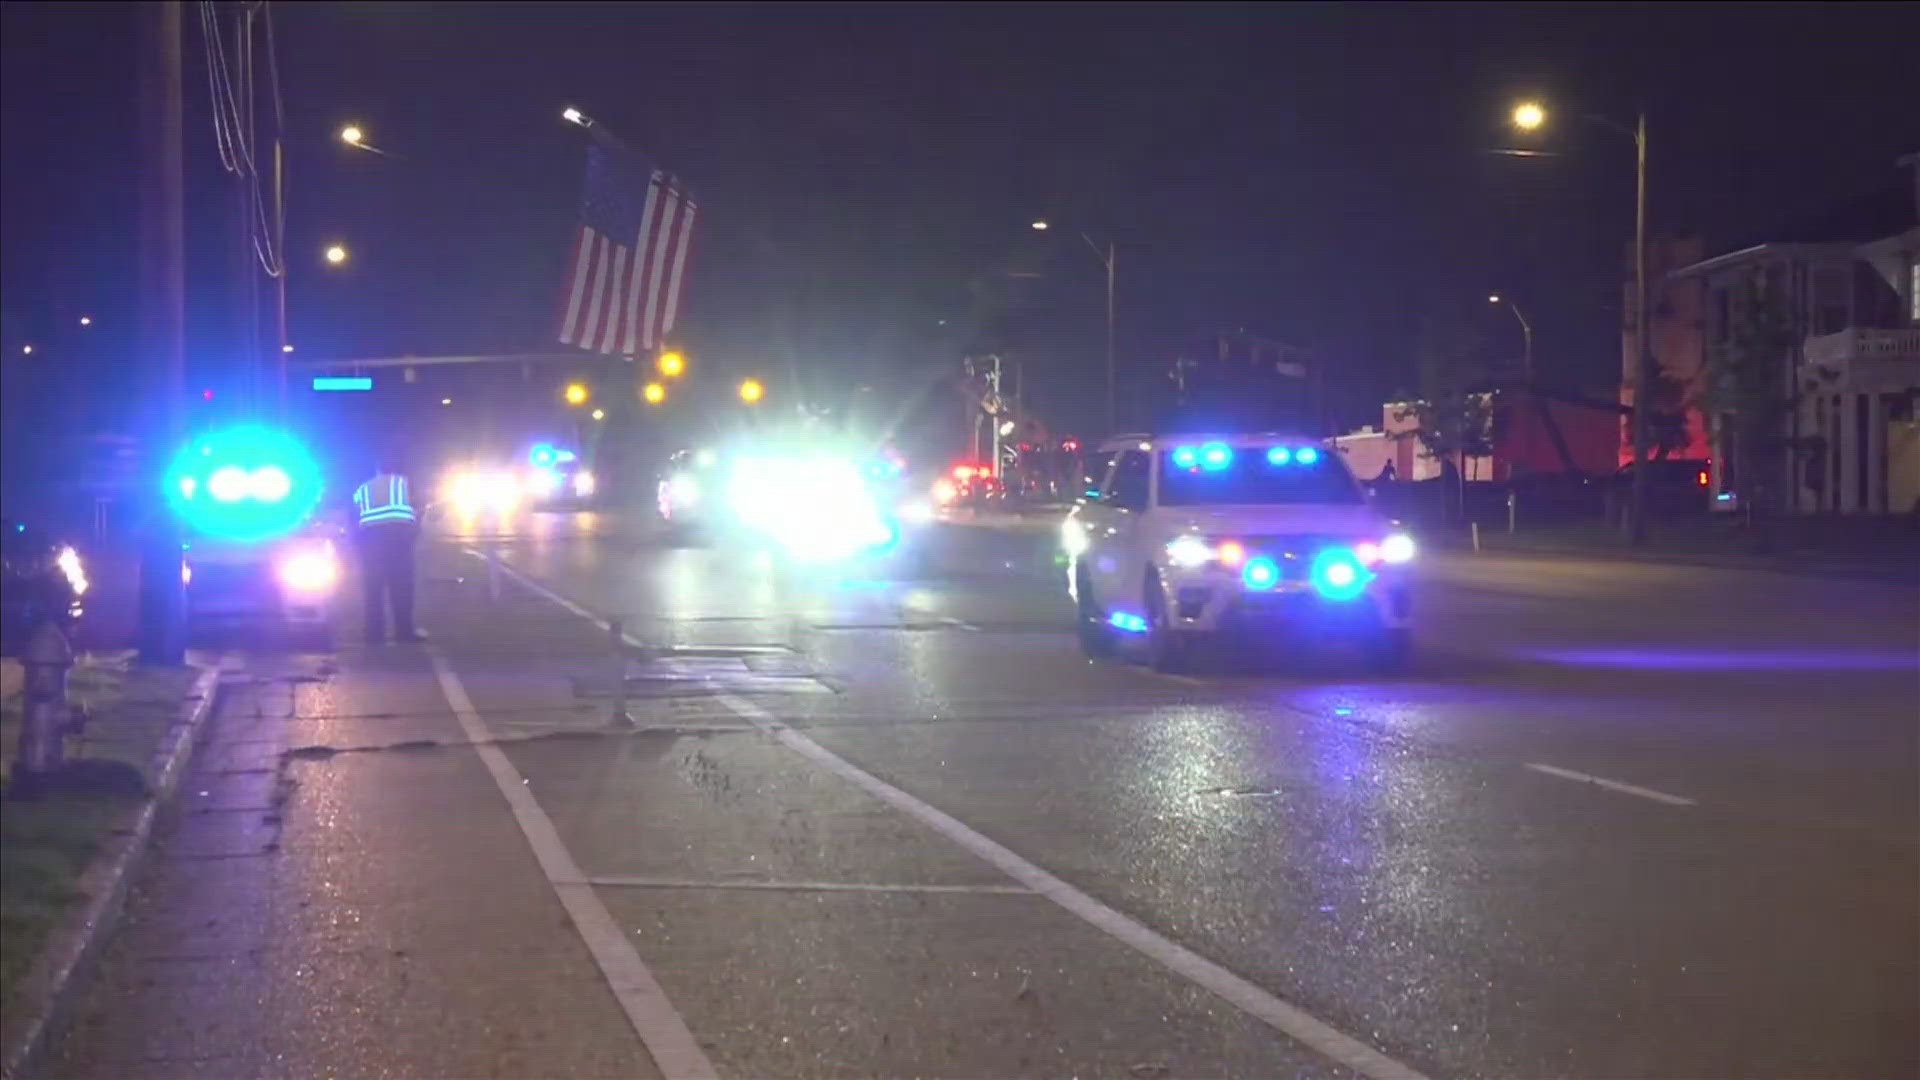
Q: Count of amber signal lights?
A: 4